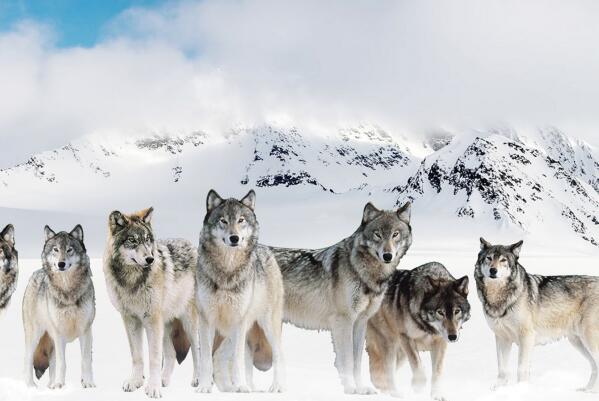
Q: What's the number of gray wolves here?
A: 7